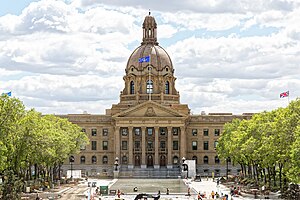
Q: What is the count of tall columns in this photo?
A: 6